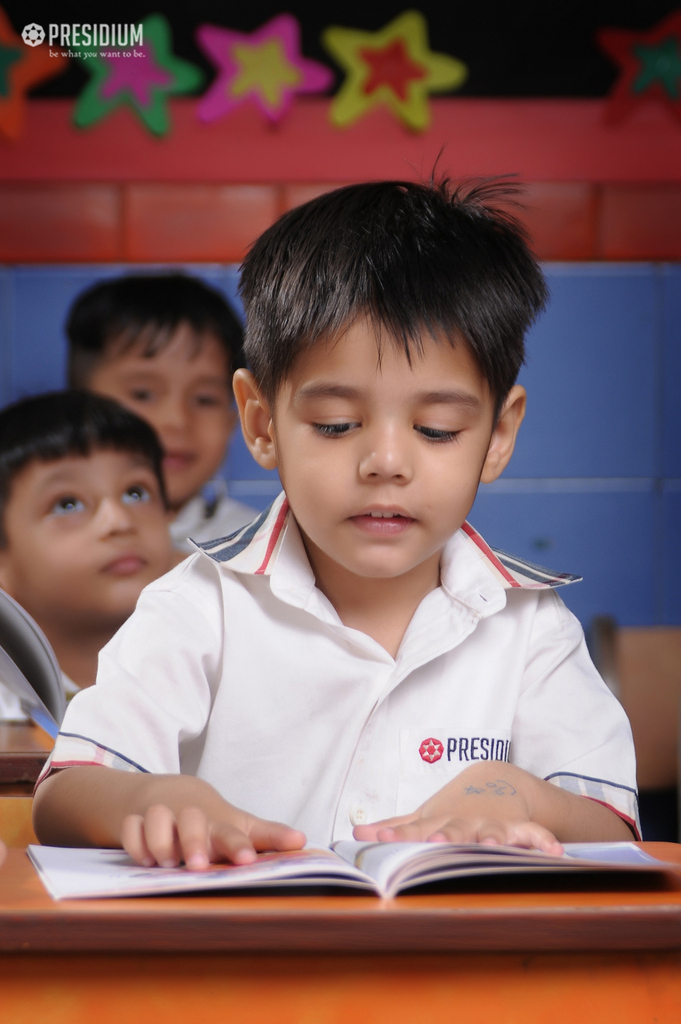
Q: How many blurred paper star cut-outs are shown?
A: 5